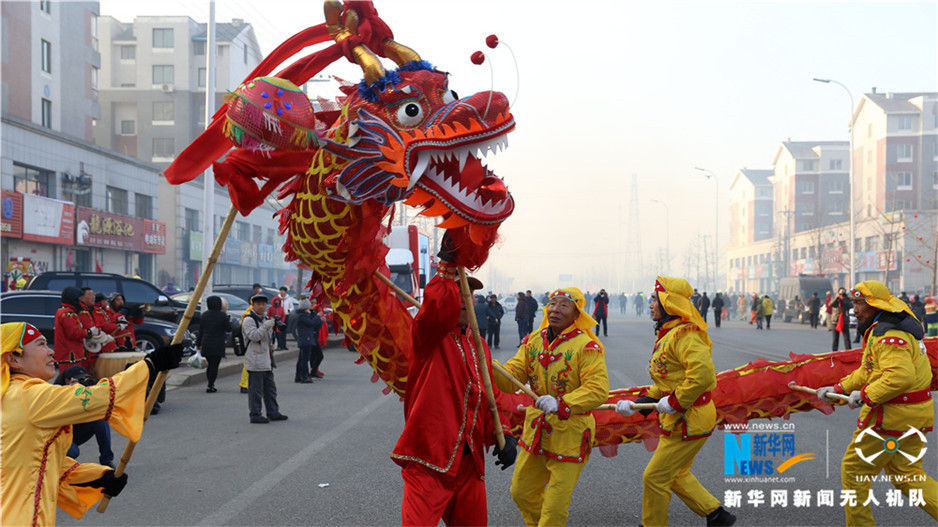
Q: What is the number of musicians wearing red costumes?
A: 4